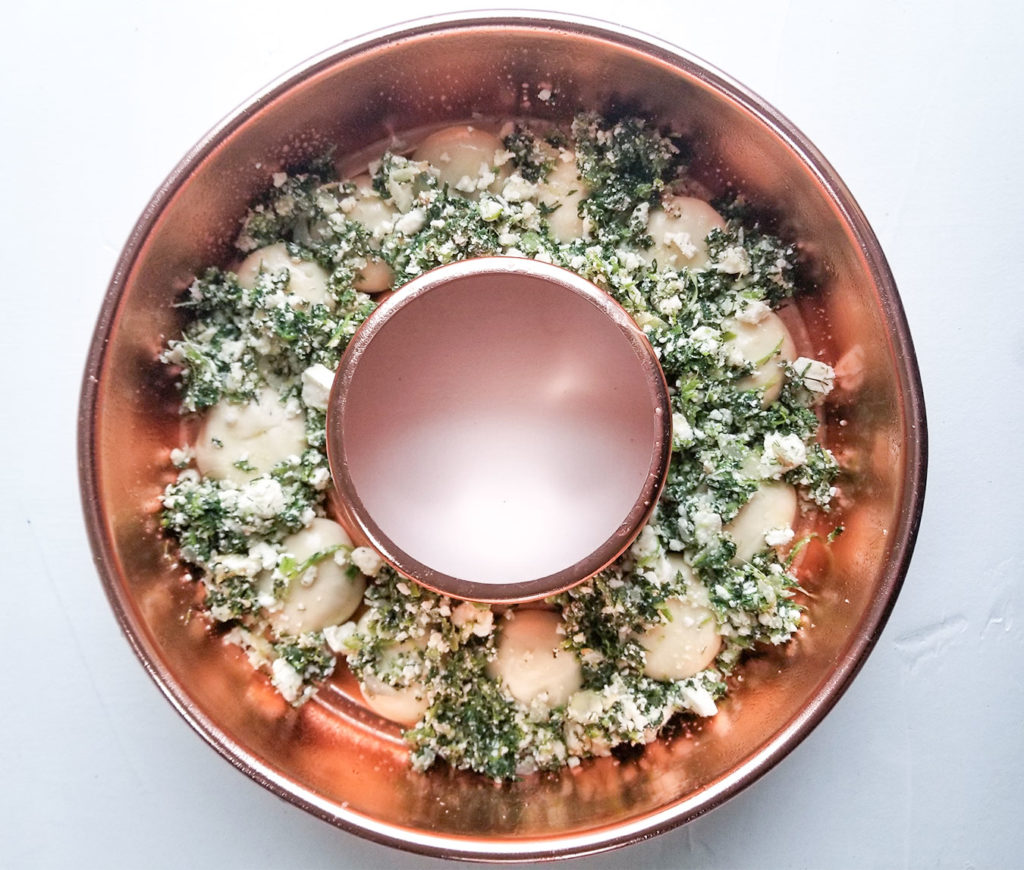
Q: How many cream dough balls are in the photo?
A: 12